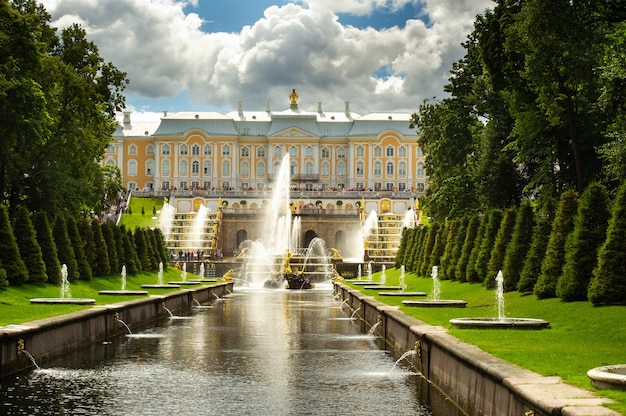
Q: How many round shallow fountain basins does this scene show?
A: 12